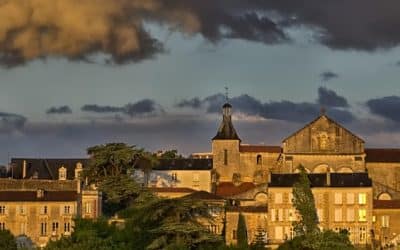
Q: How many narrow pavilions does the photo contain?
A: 1